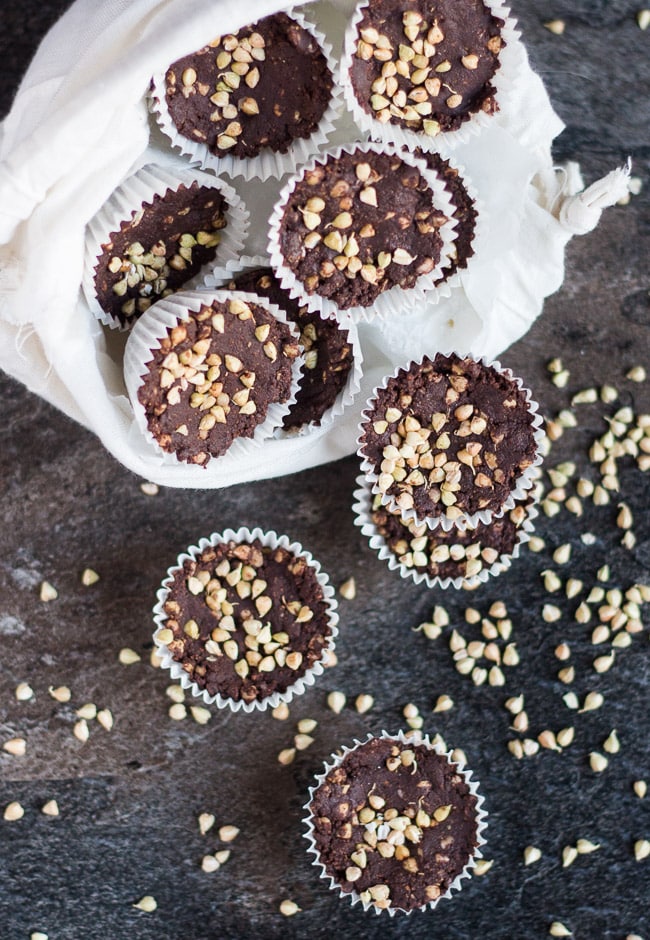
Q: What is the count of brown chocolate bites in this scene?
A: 11